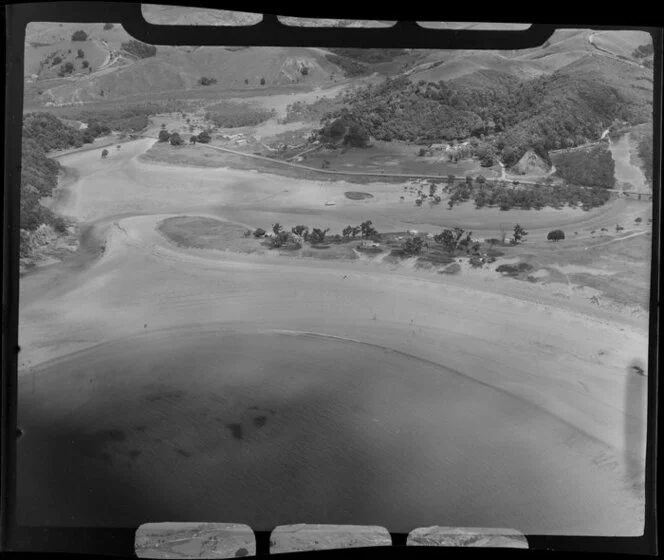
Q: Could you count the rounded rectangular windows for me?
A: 6